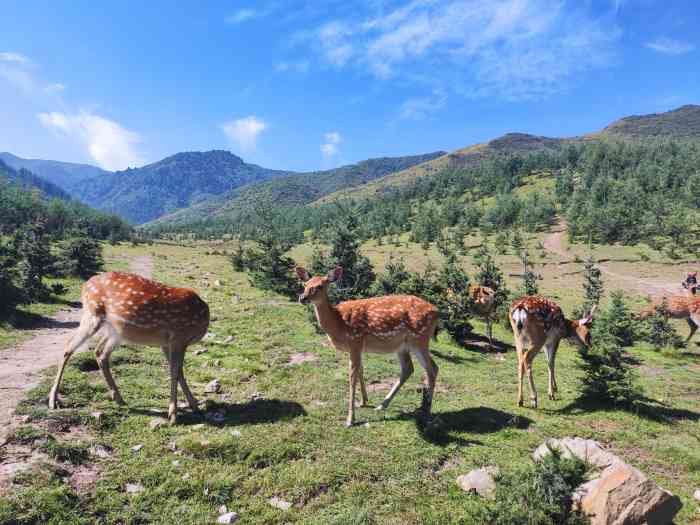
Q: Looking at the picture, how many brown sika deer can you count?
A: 5